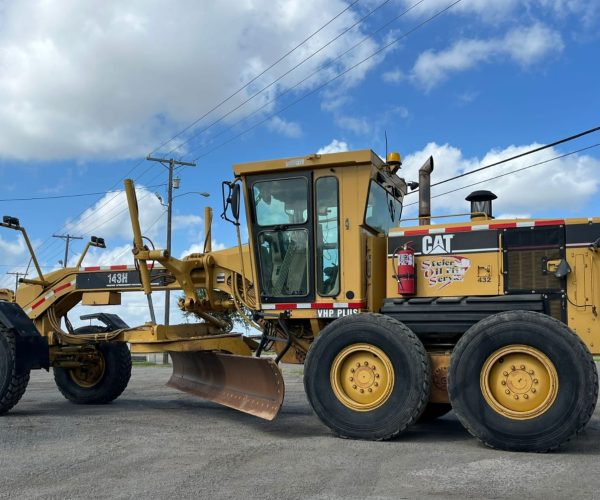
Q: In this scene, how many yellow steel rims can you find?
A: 3